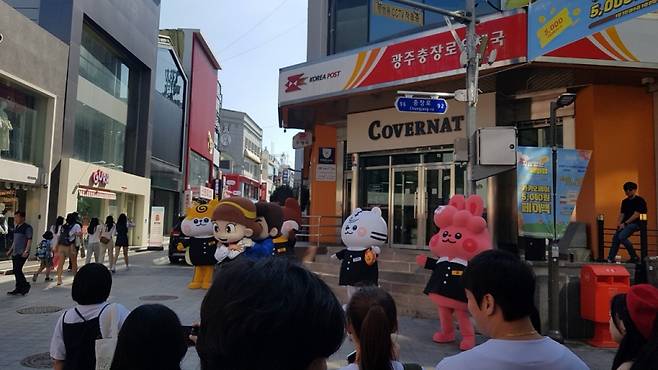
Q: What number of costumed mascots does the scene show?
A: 6